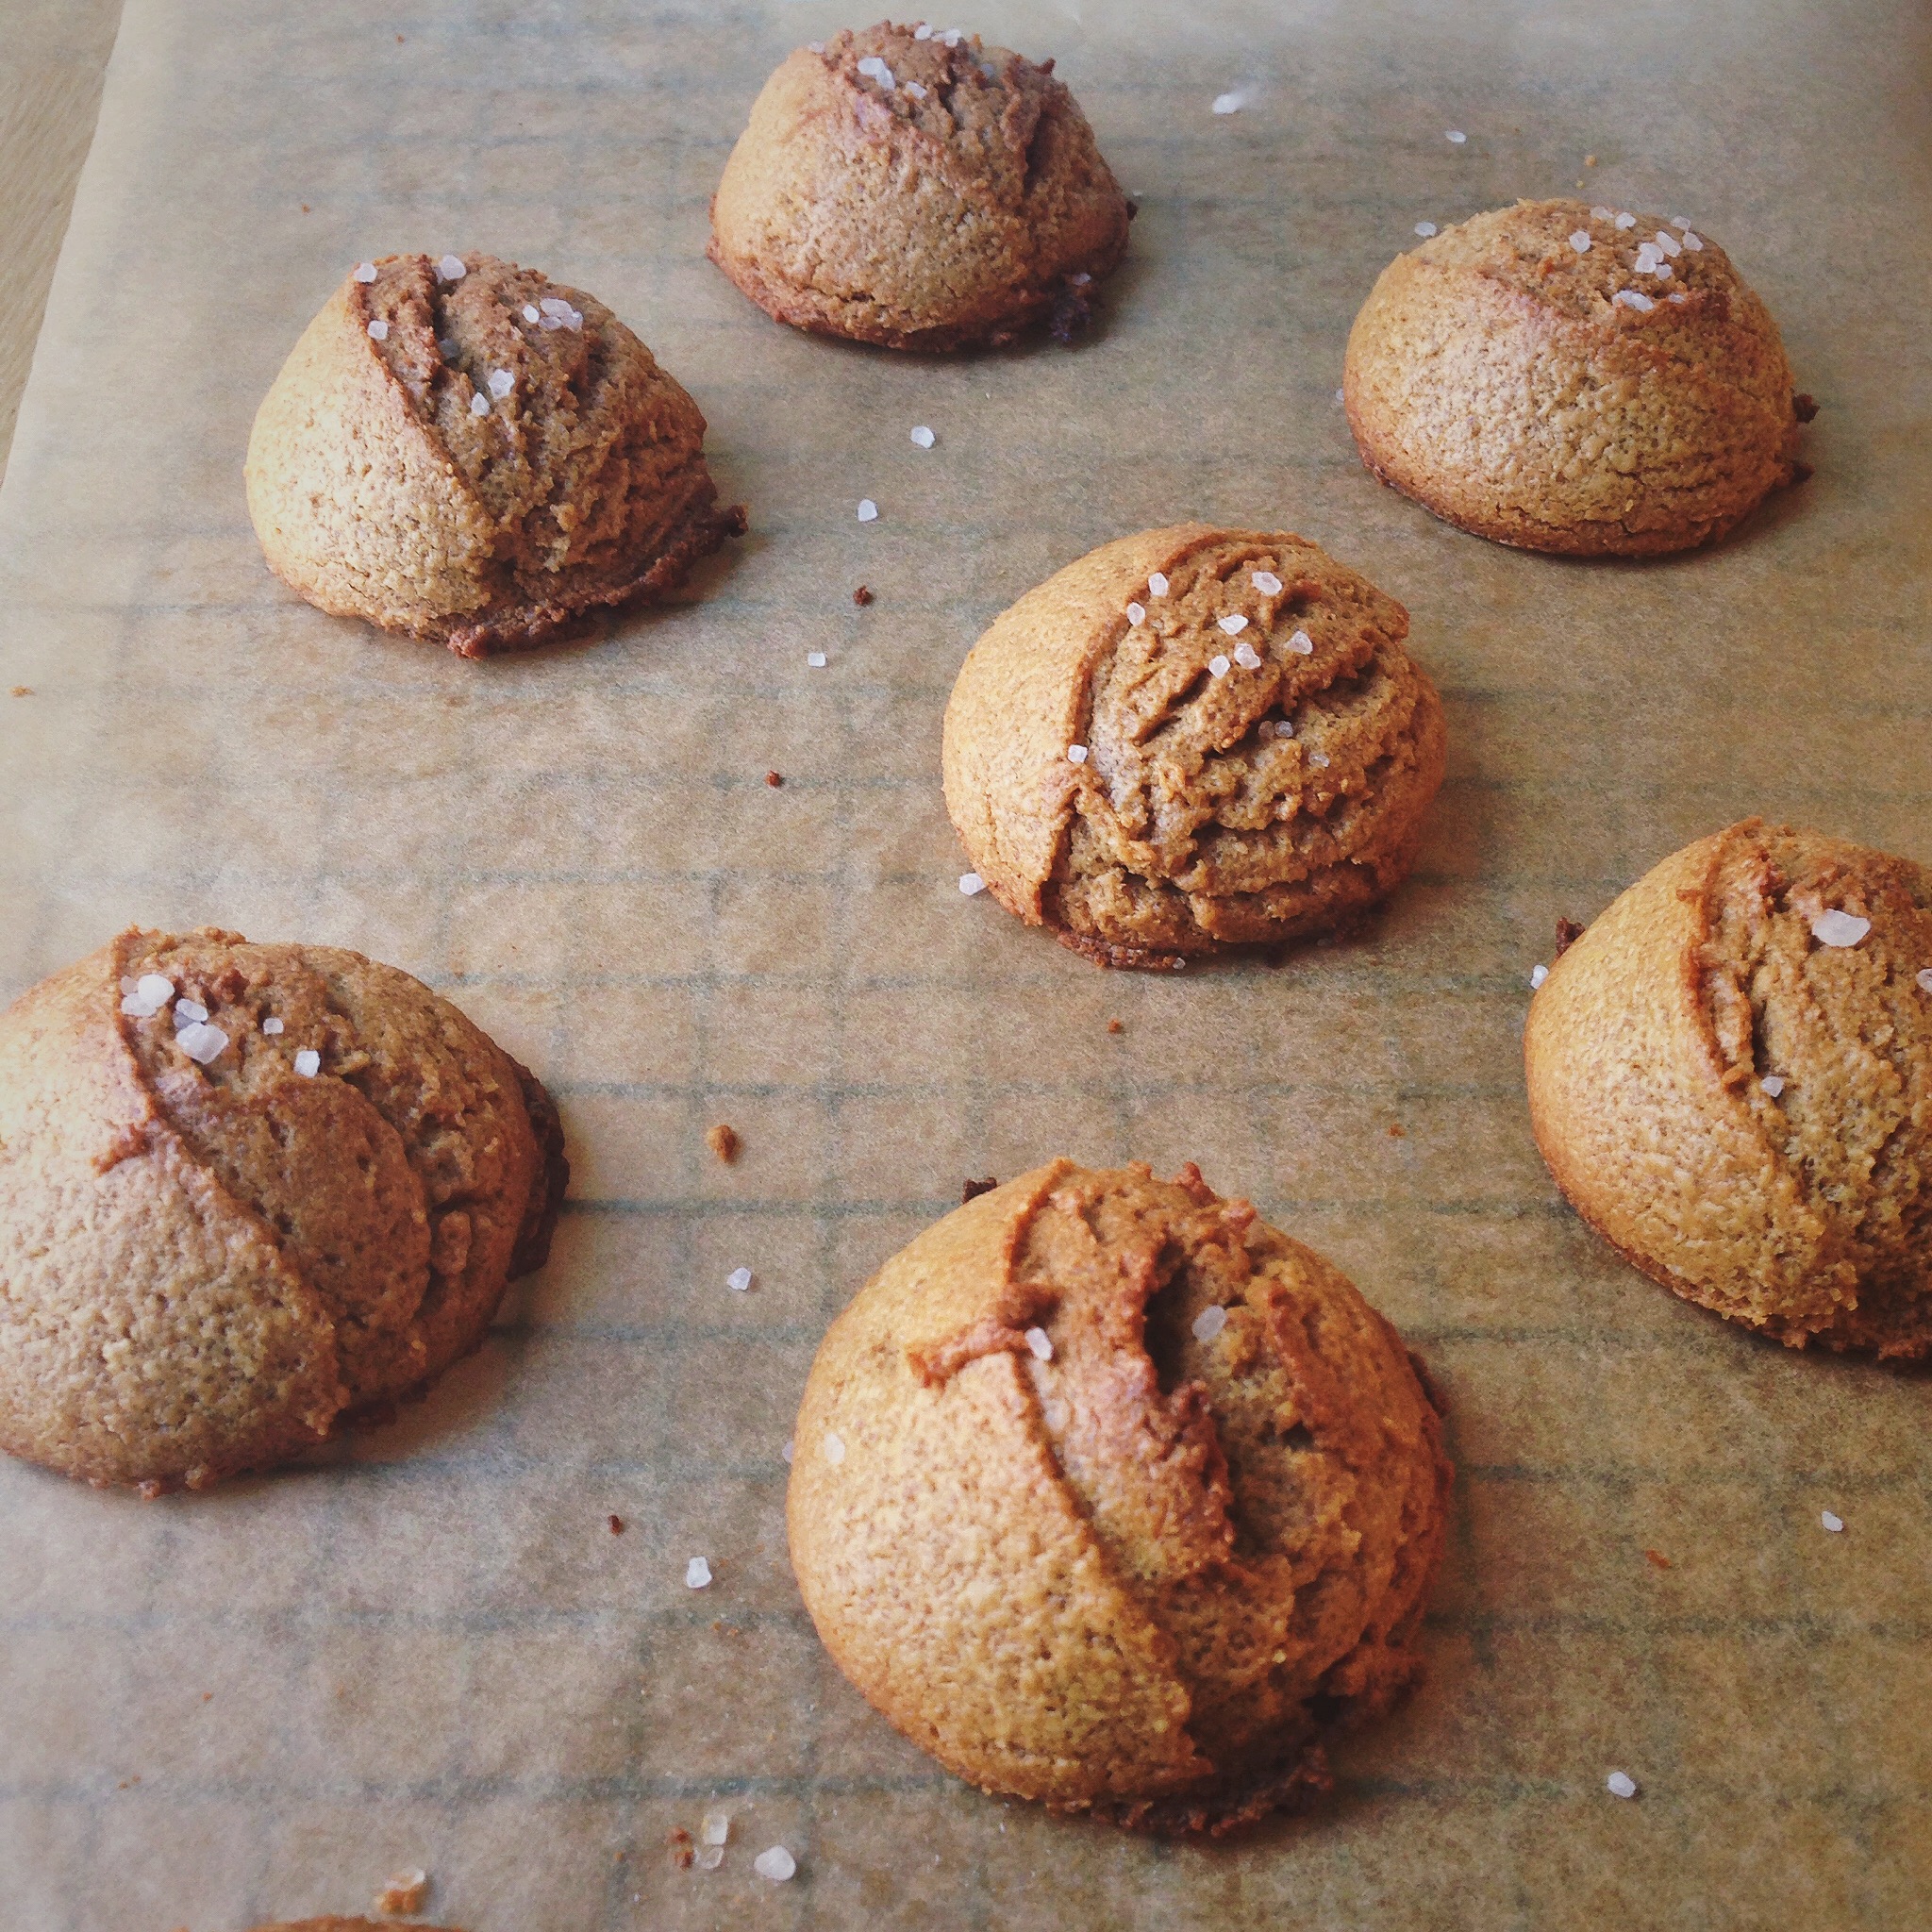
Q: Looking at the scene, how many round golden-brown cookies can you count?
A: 7